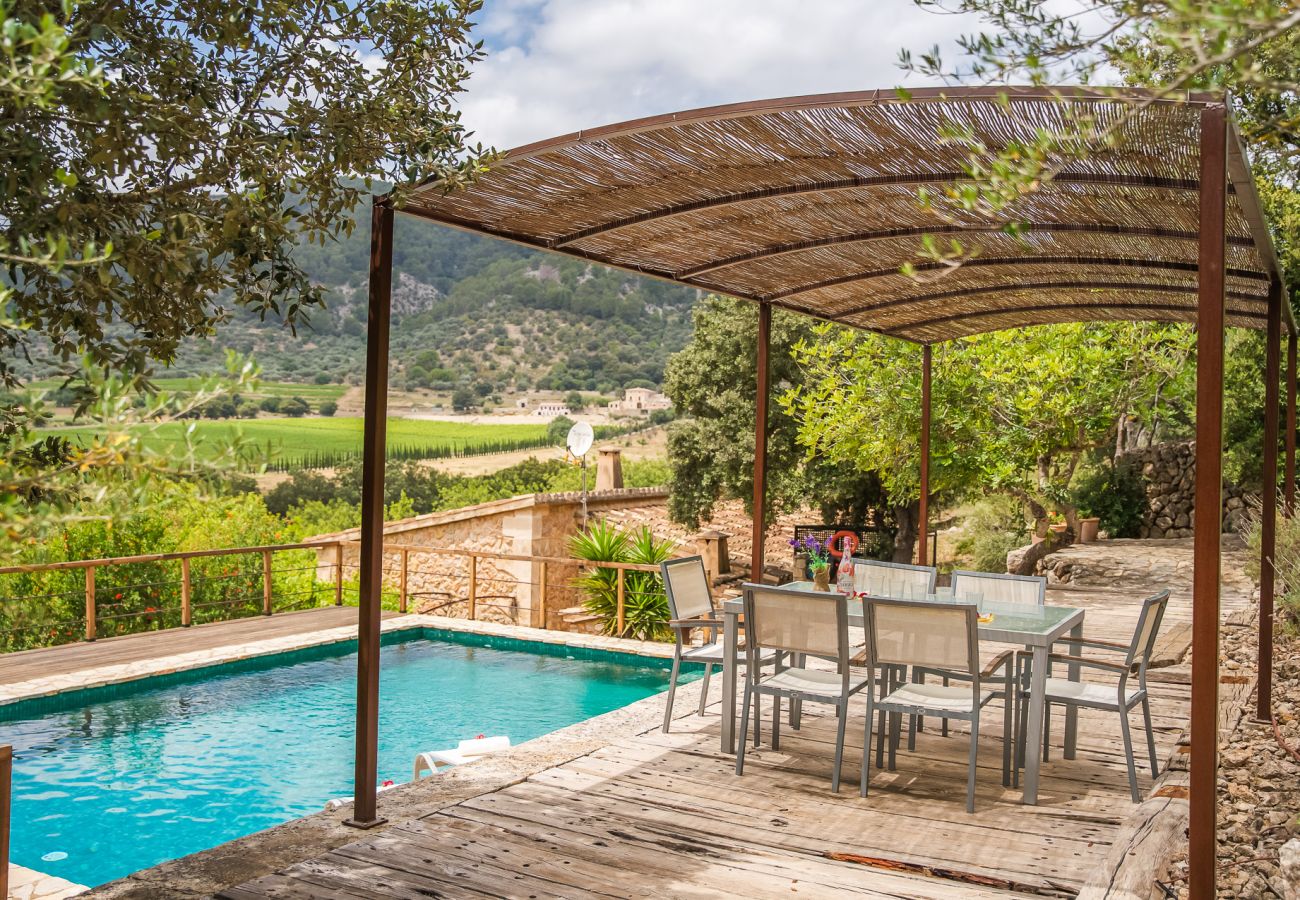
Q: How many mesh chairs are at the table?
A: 6